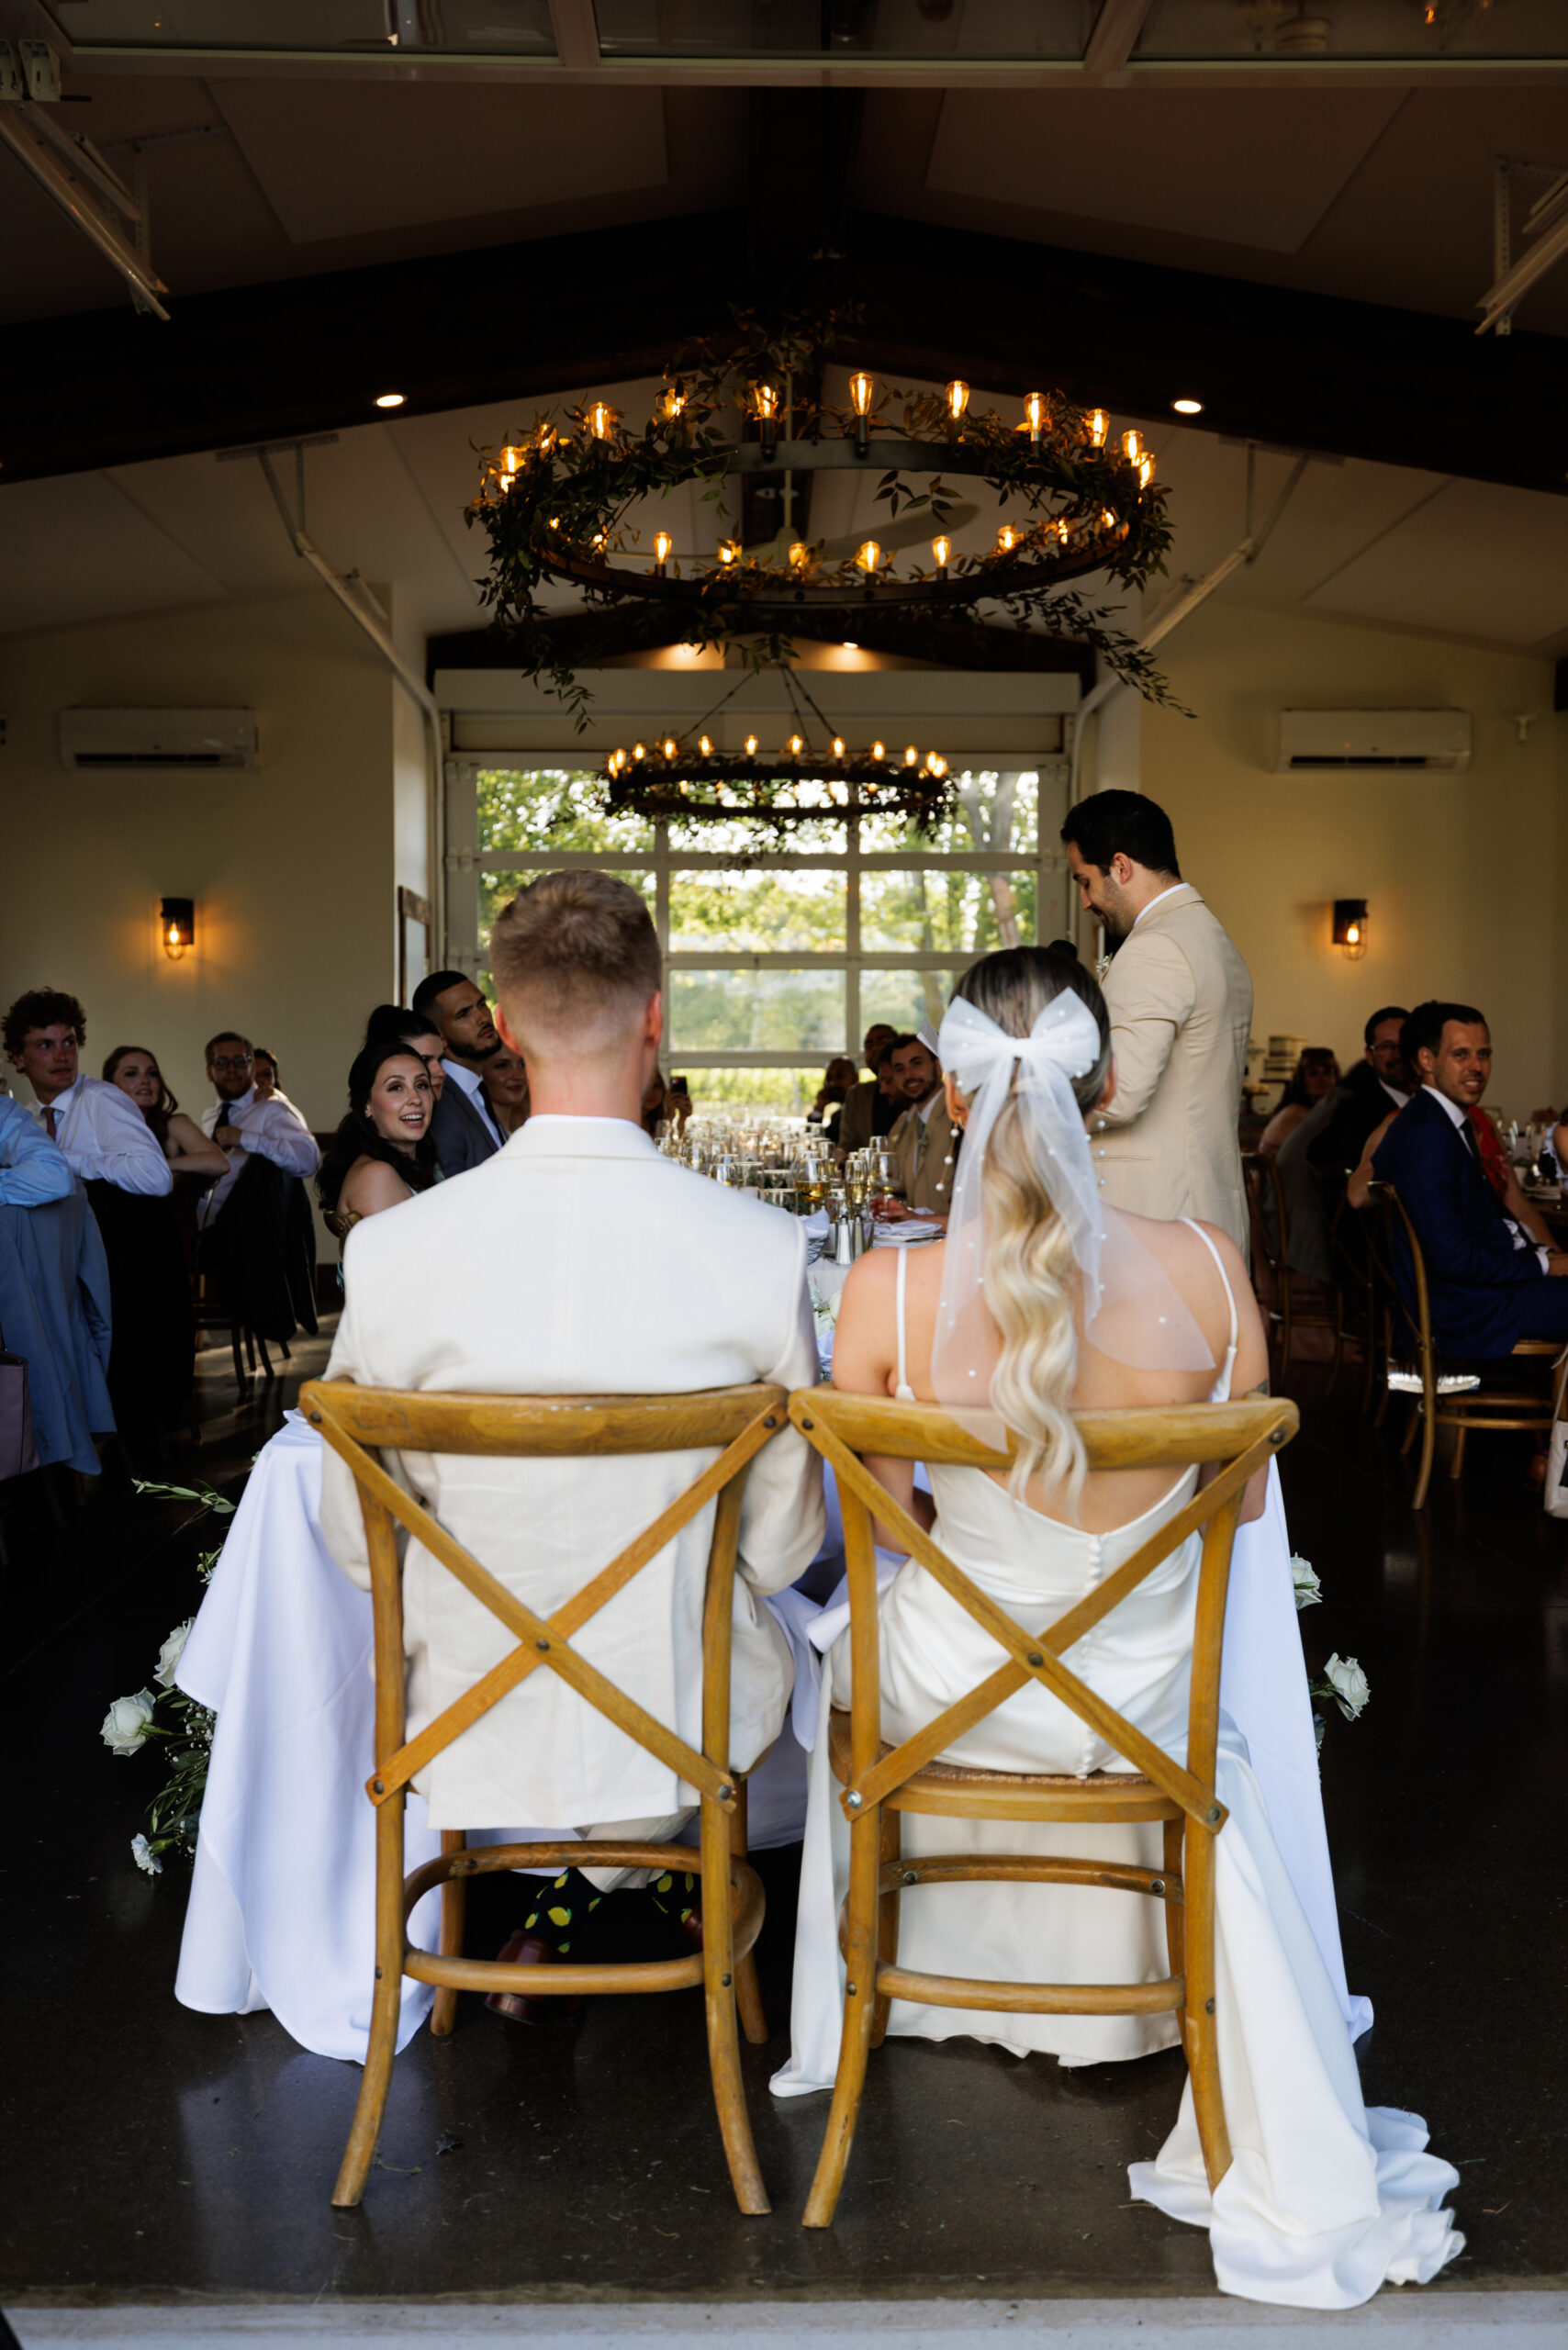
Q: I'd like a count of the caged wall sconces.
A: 2